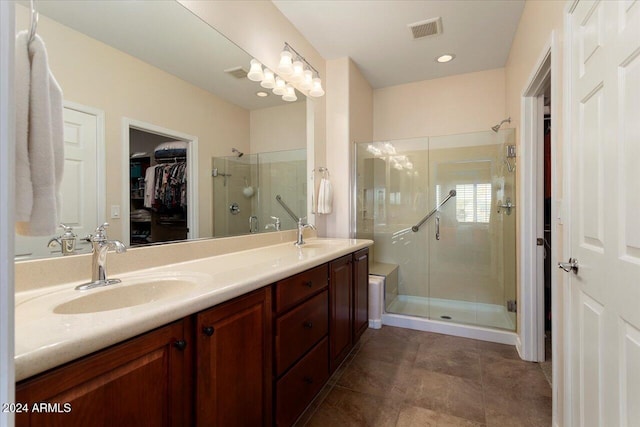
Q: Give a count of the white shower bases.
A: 1